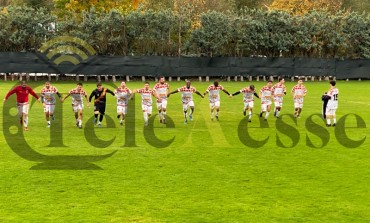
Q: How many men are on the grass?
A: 14